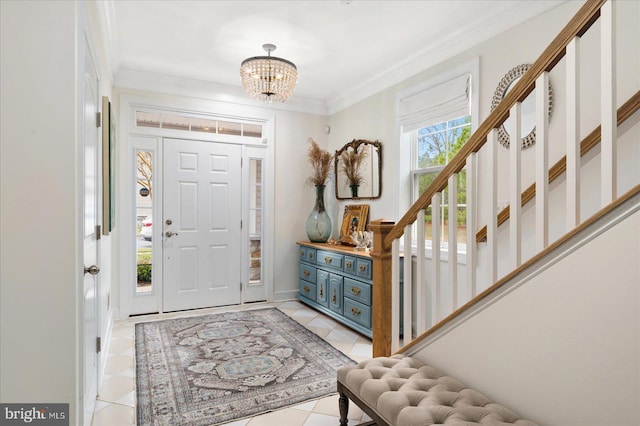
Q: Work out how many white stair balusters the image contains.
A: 11